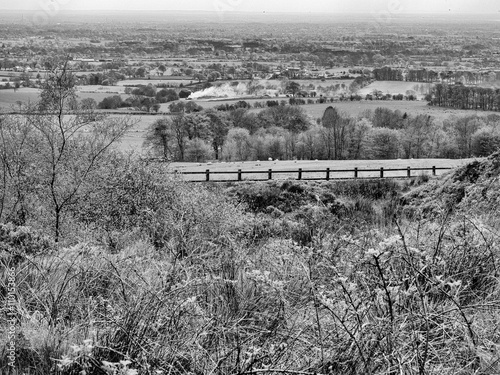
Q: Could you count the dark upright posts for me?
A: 9